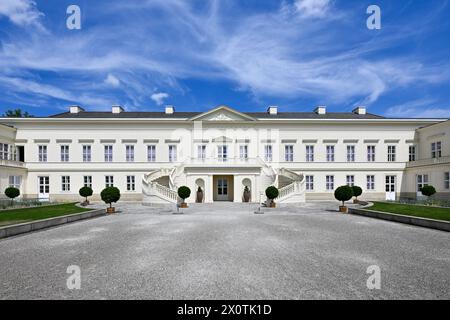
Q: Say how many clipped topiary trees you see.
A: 8